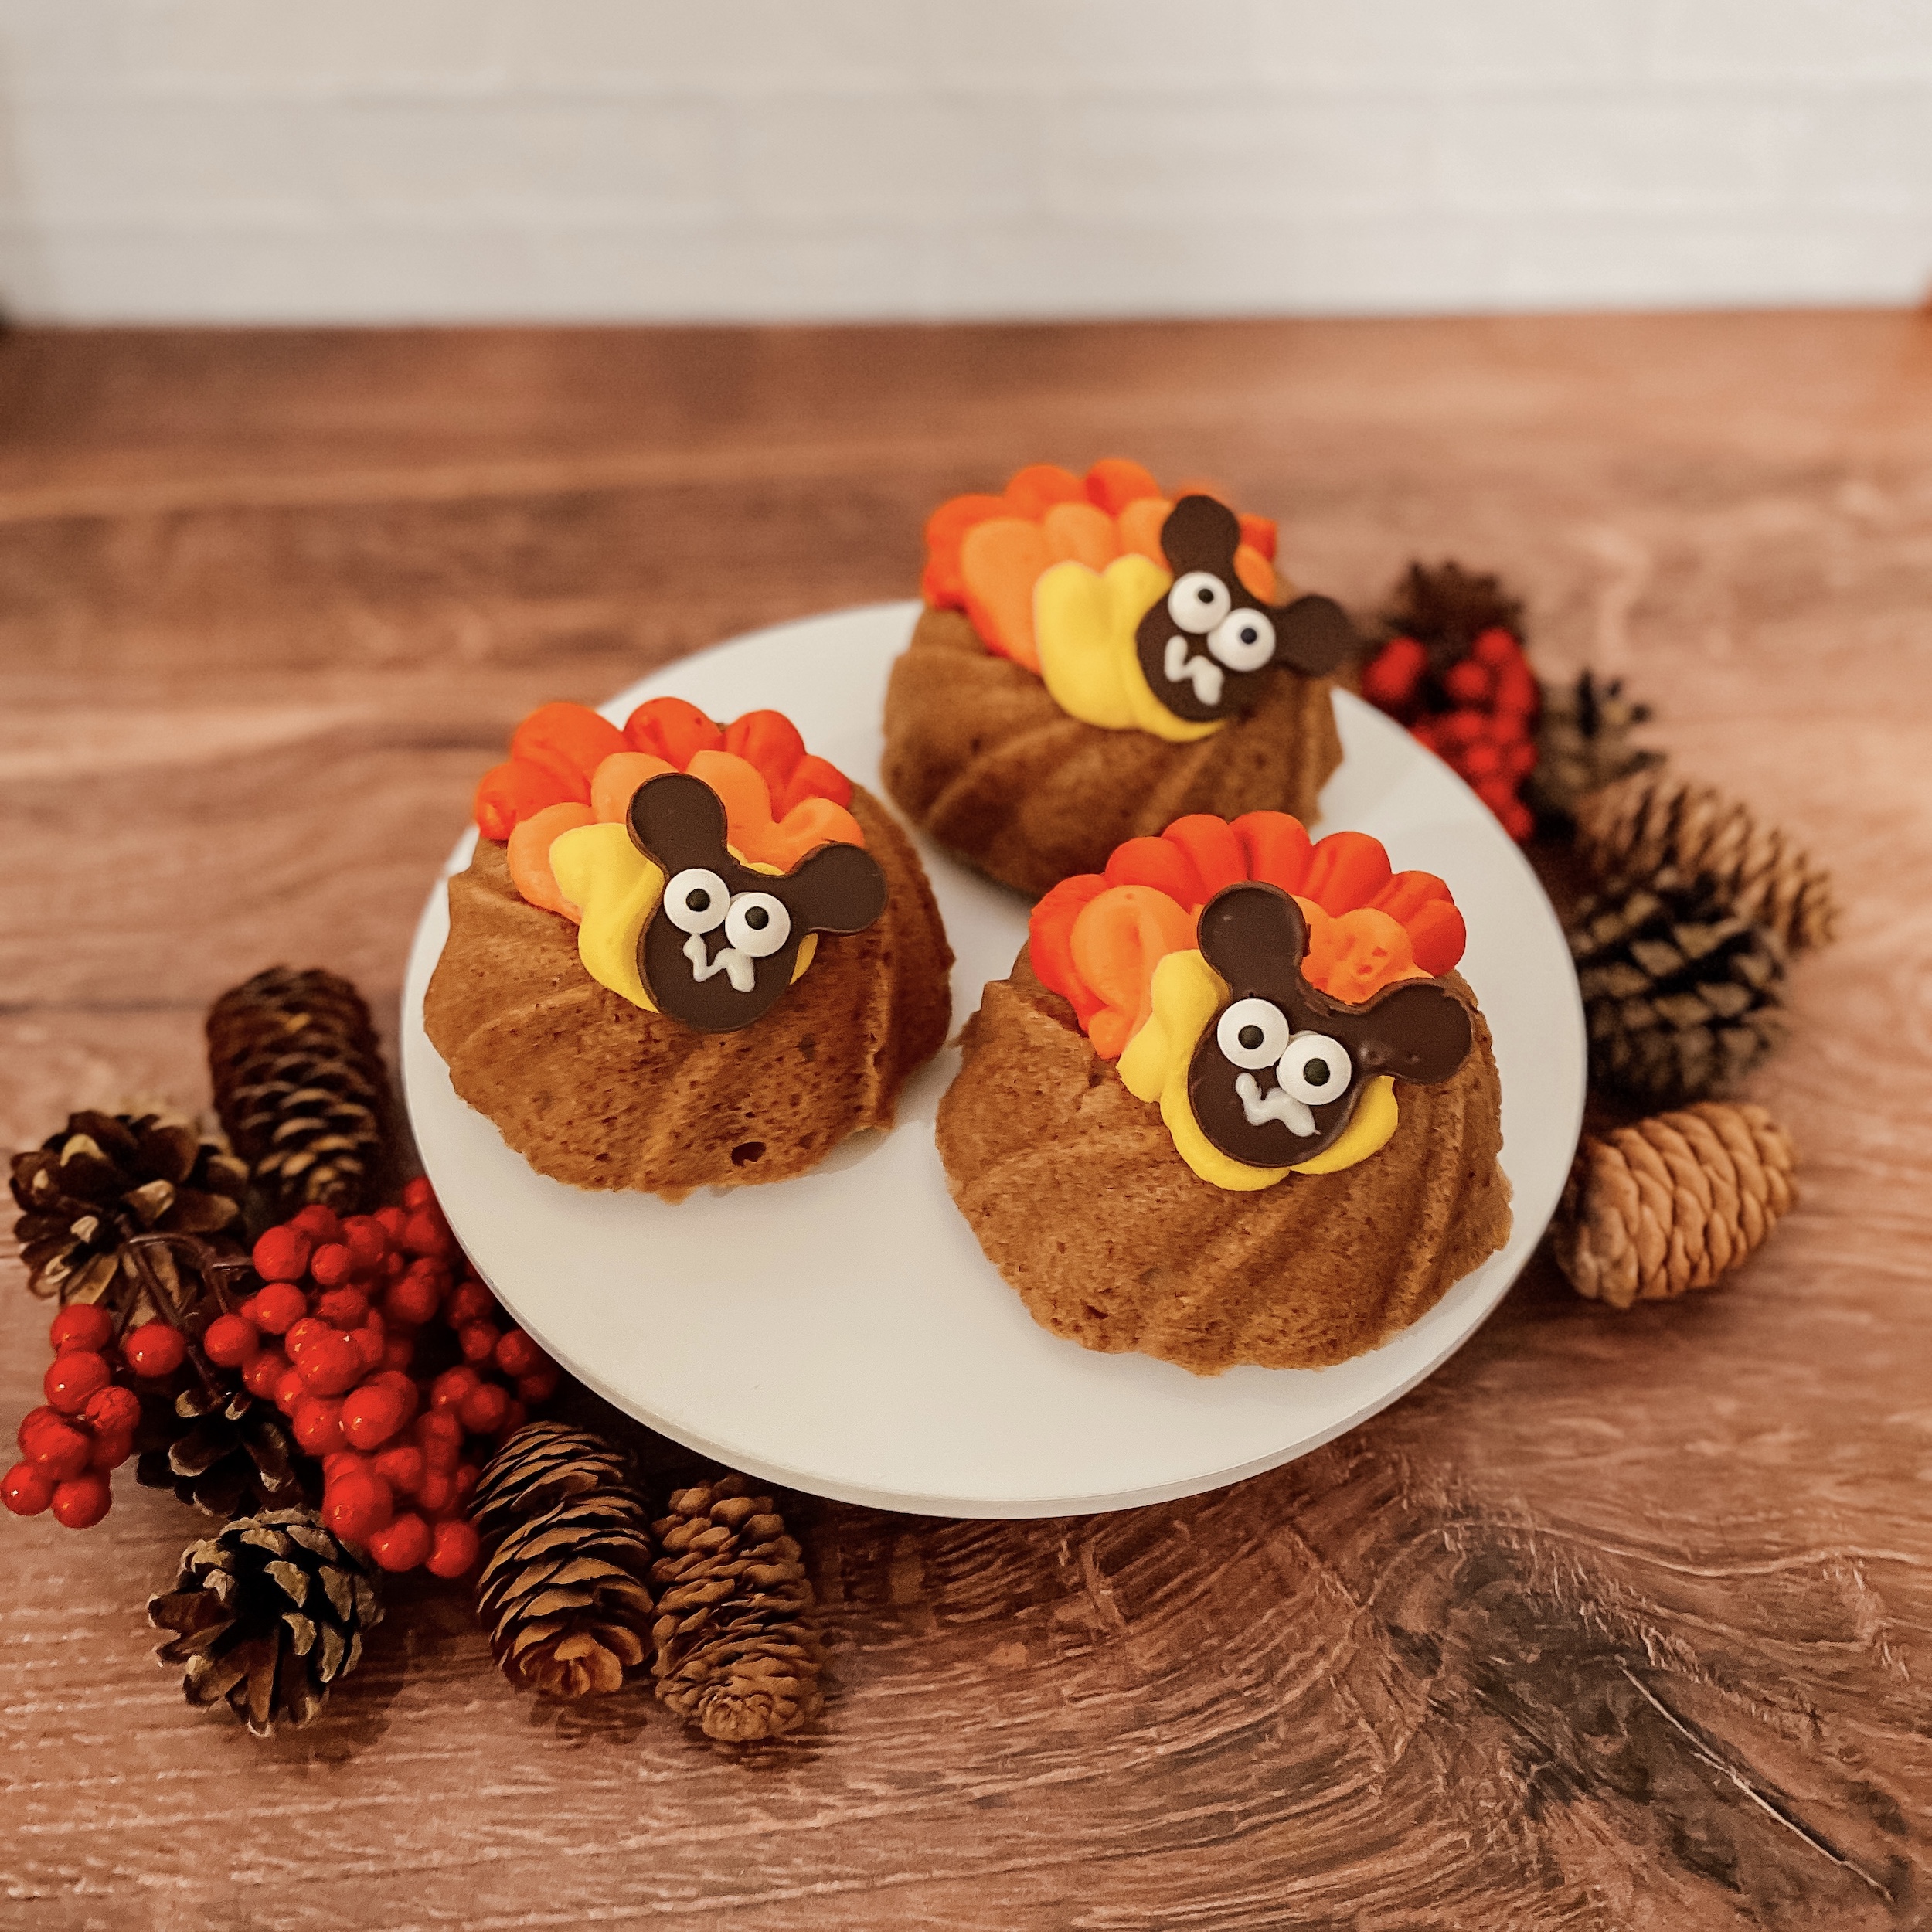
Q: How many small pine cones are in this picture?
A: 11